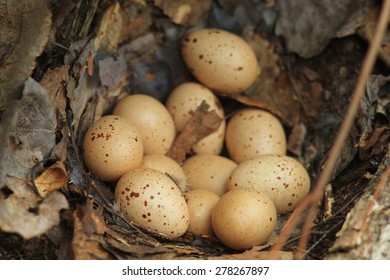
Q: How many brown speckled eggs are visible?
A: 11